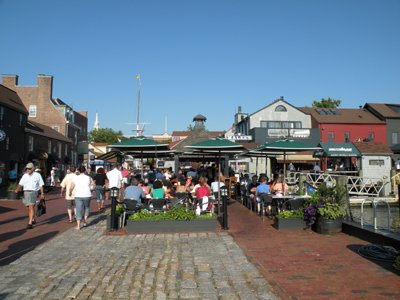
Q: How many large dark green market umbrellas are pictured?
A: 3